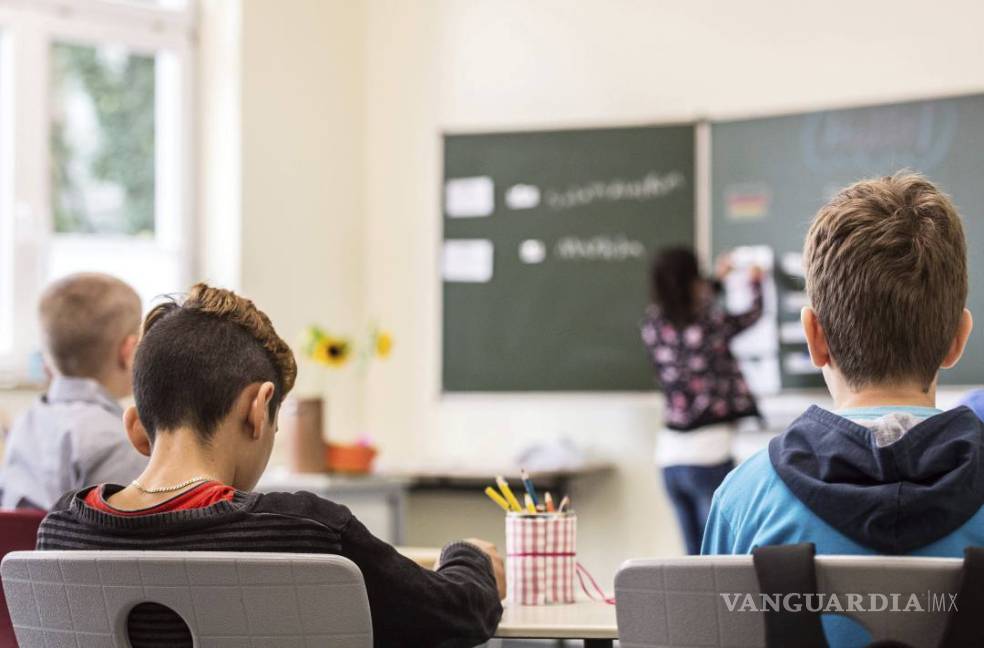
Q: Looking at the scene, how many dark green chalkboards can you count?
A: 2